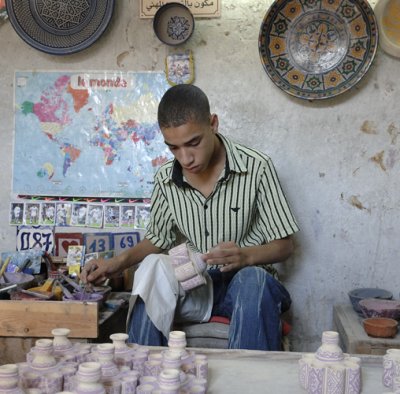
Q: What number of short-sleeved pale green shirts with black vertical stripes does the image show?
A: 1